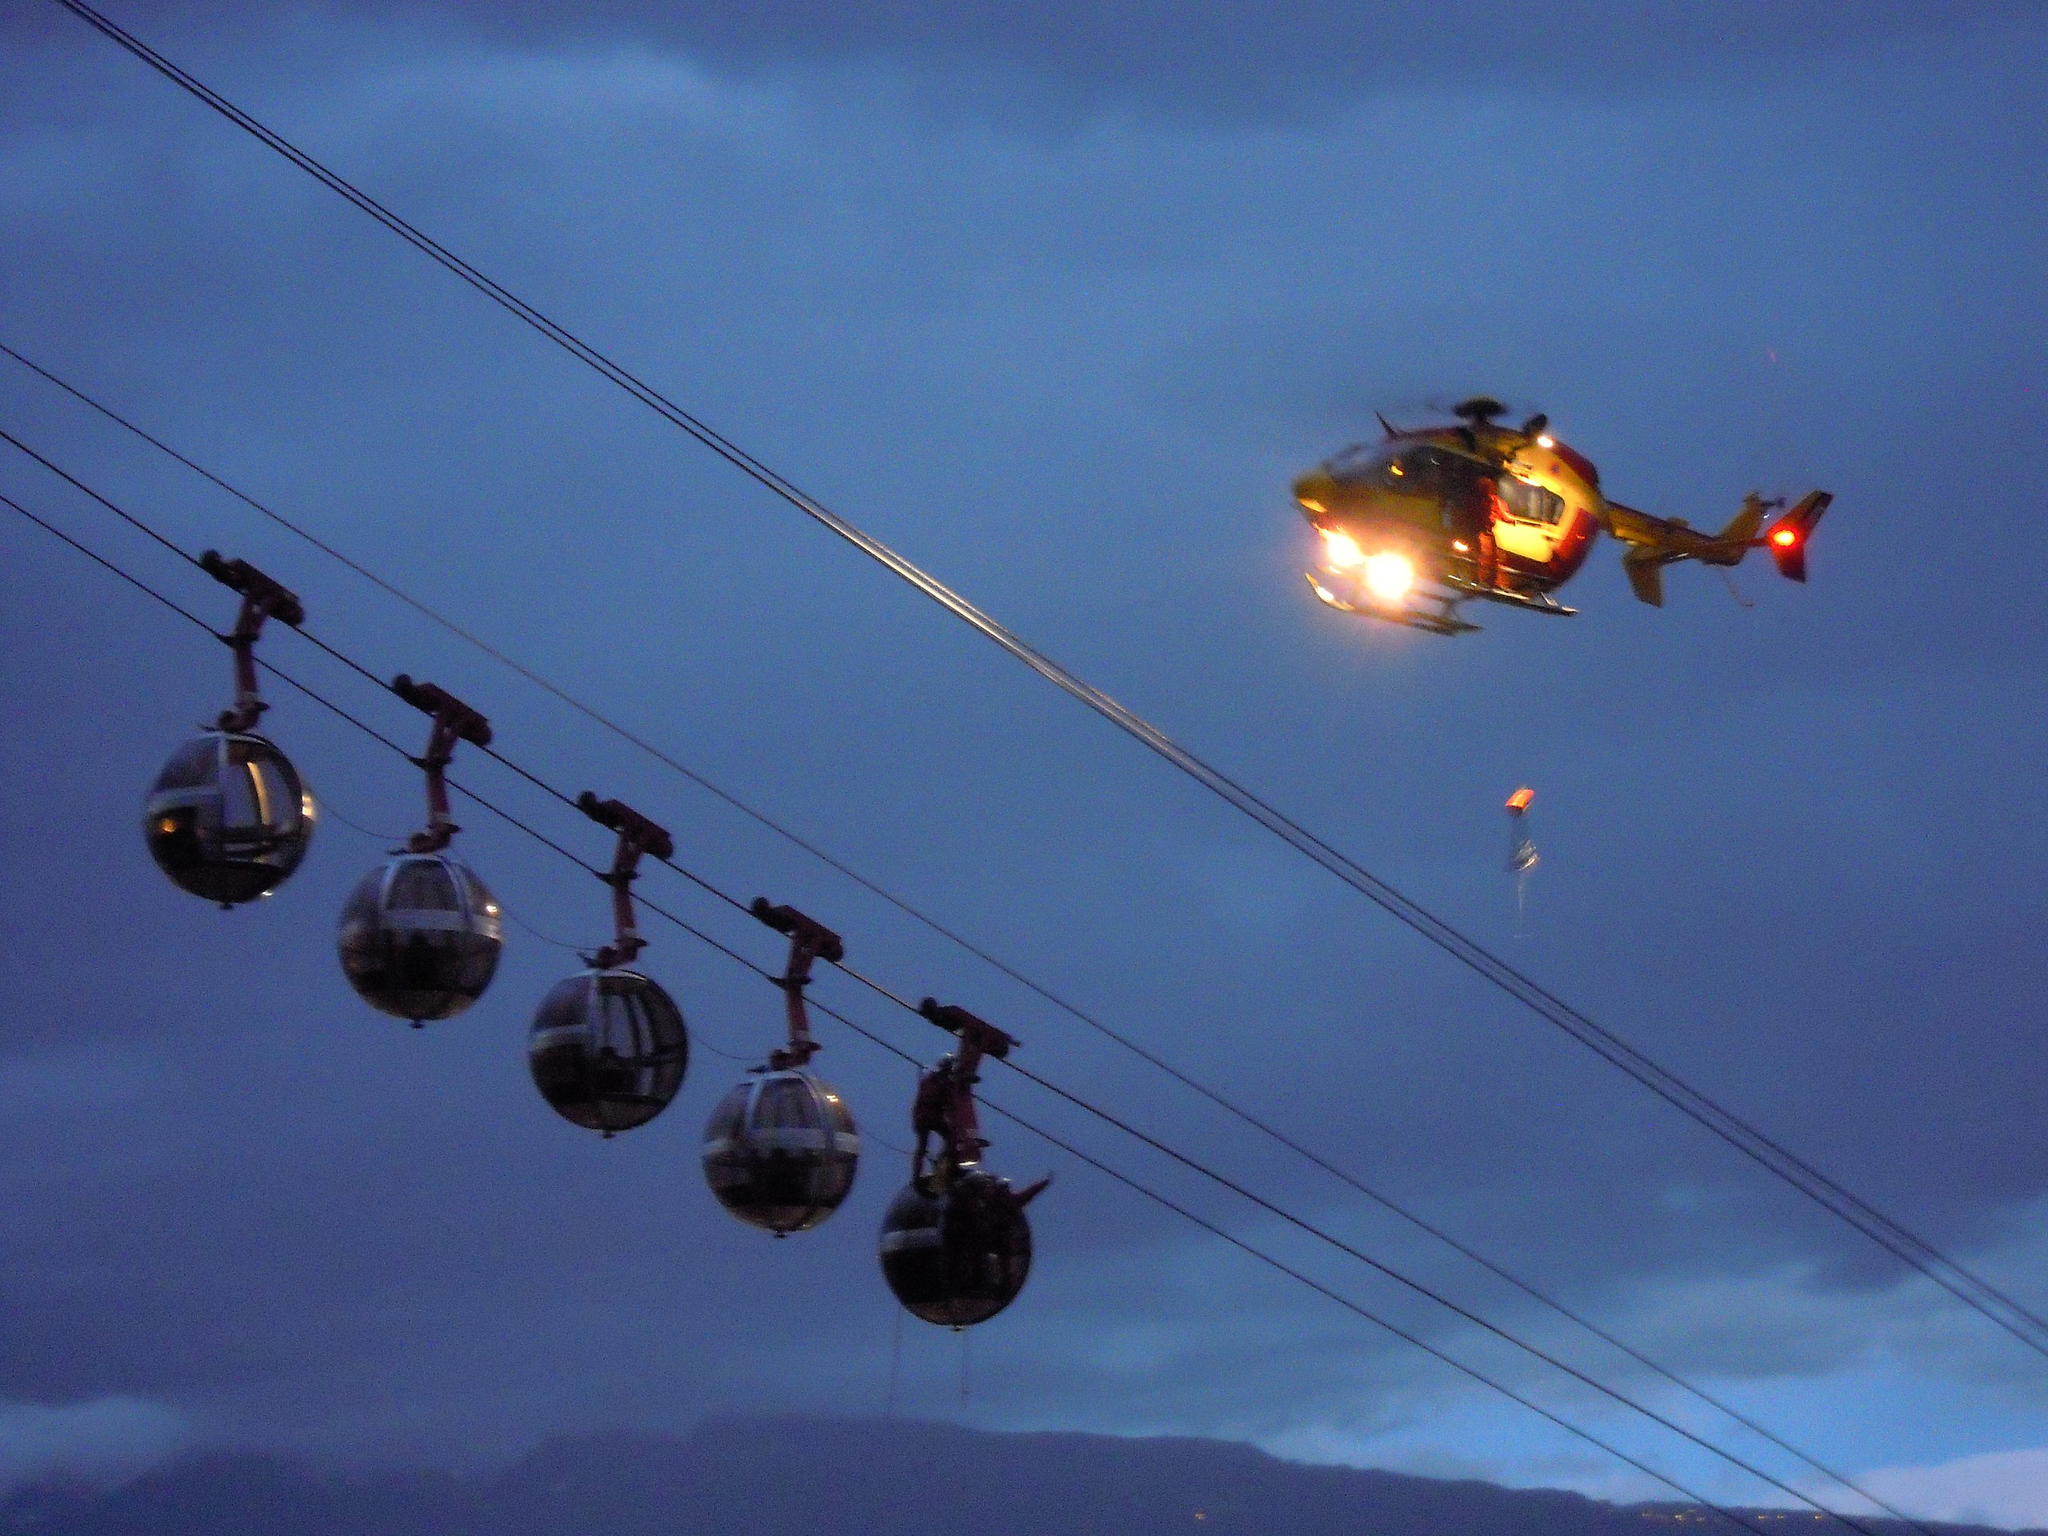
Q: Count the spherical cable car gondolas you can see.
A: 5